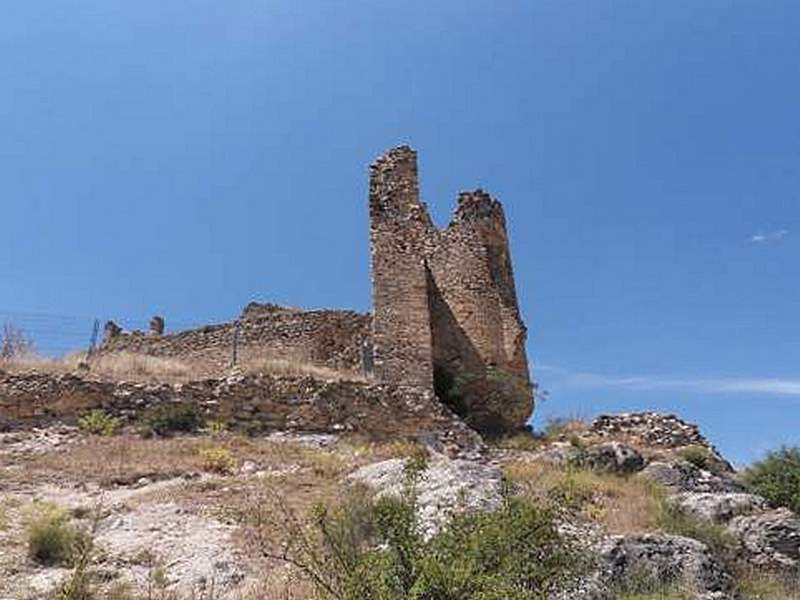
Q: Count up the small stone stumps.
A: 2